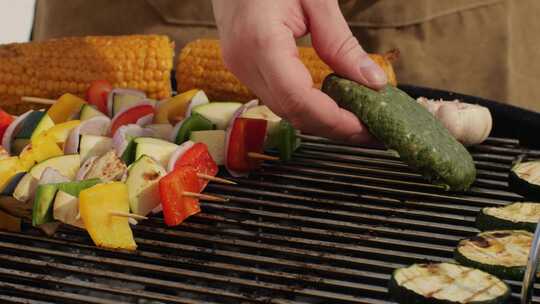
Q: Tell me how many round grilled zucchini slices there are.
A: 4